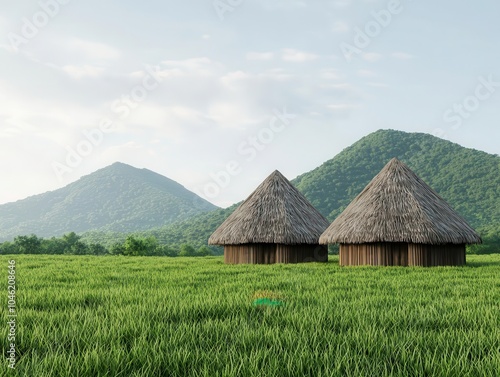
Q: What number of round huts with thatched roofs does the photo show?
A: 2